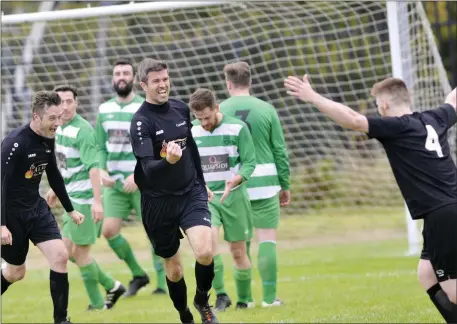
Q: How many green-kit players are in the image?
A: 4